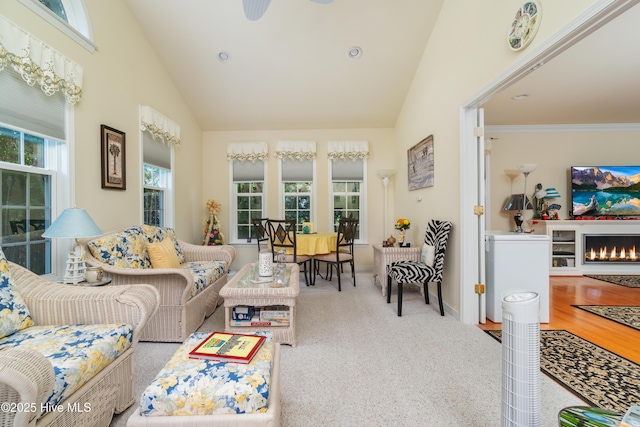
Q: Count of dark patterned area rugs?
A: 3